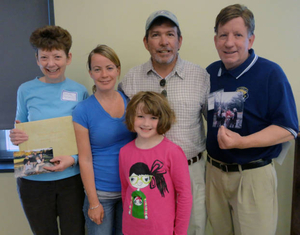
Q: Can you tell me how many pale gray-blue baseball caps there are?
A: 1